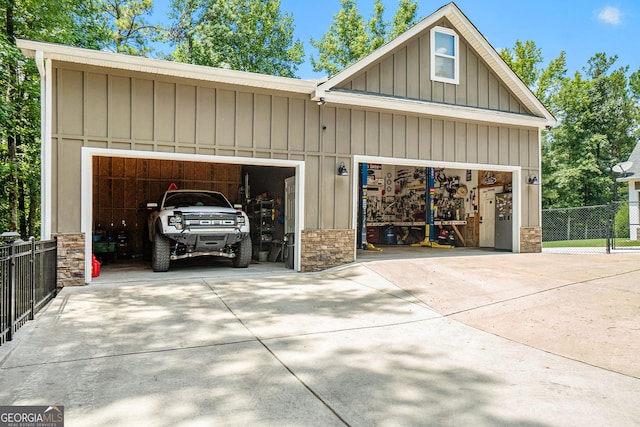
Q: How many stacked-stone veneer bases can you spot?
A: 3